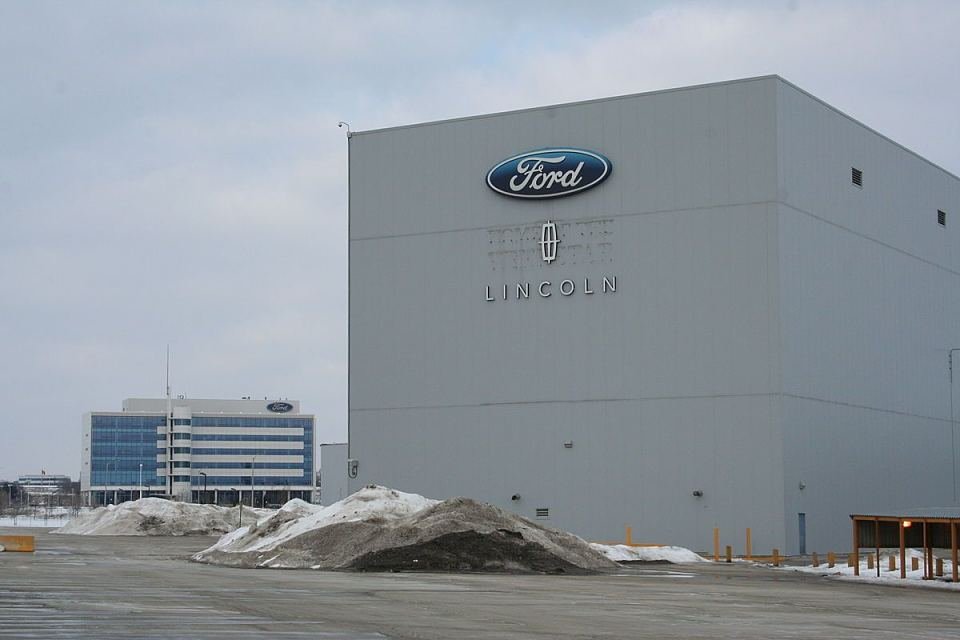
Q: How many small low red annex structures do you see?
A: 1